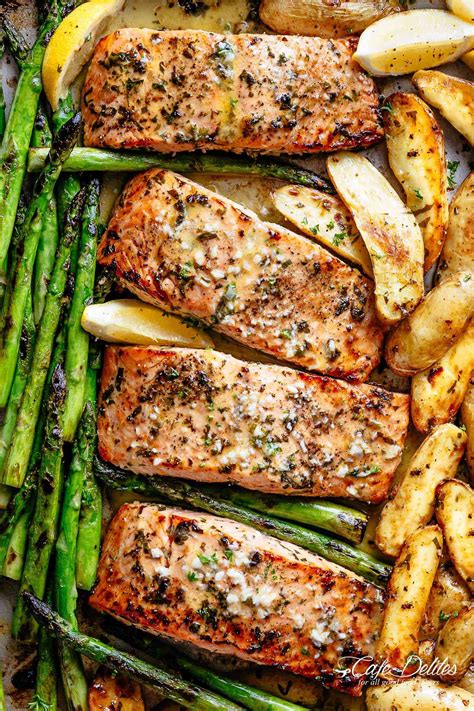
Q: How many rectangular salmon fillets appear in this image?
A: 4